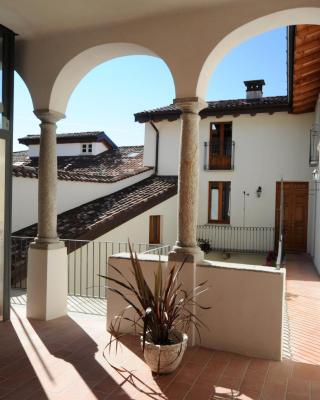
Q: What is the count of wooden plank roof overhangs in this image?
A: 1